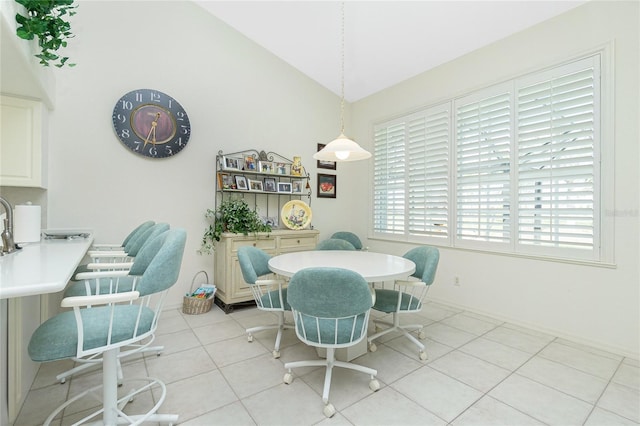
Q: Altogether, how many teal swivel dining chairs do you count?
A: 5